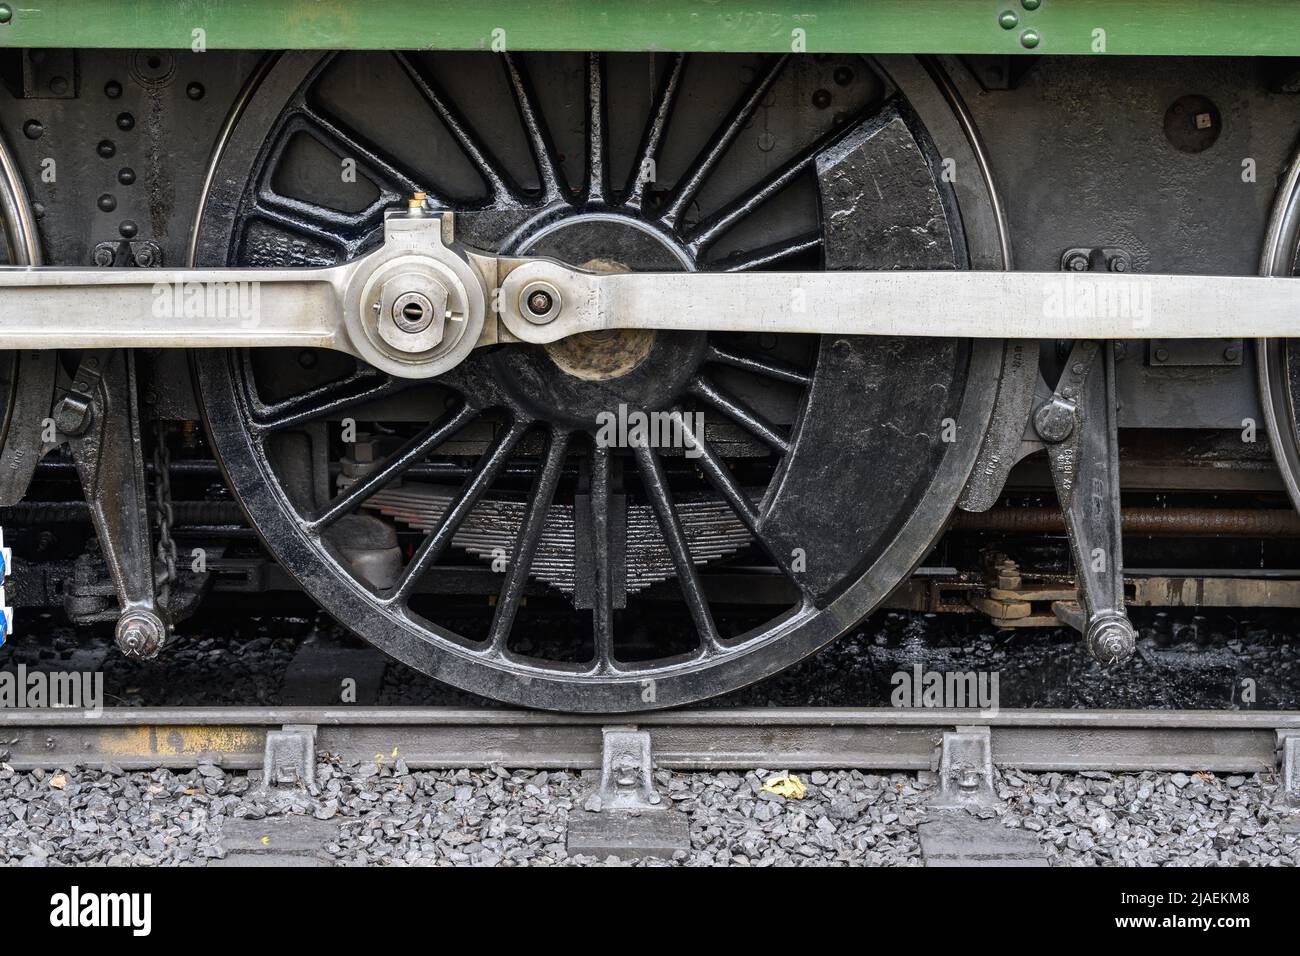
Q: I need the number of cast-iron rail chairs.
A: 4